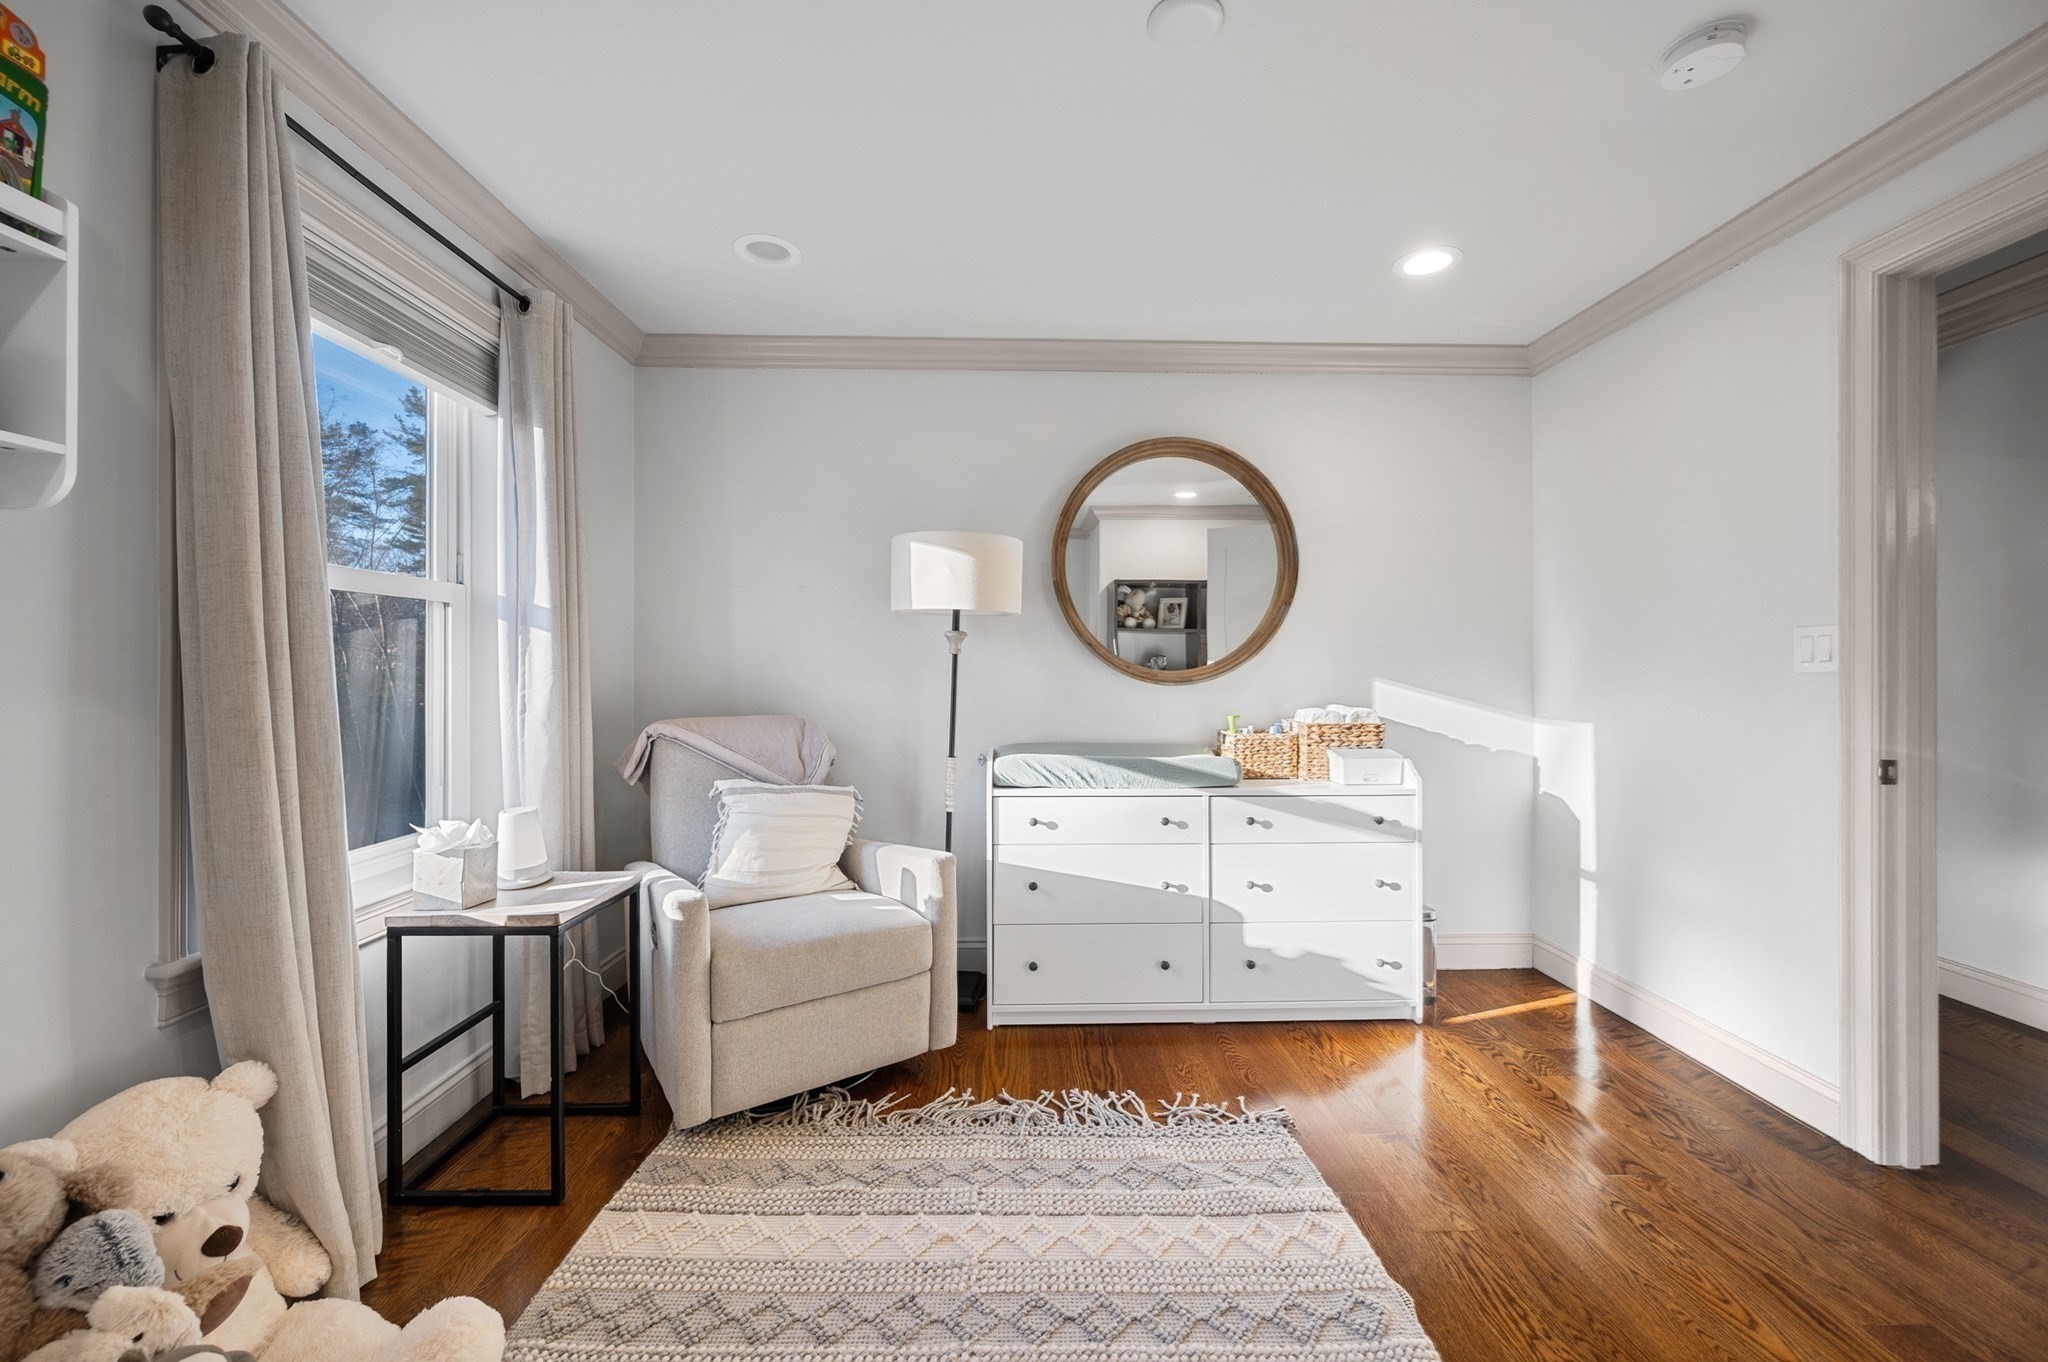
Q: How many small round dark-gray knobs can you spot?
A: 12